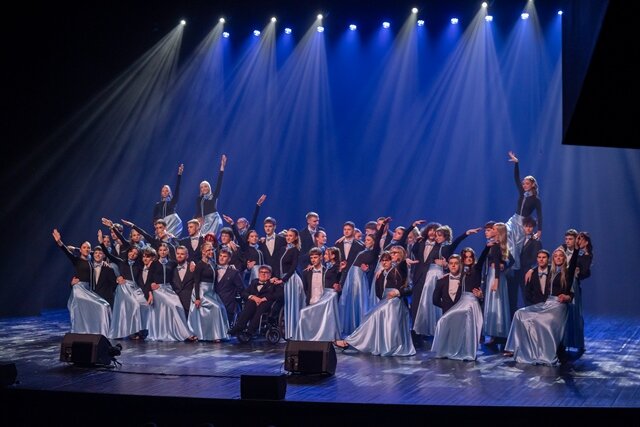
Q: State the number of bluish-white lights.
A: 11